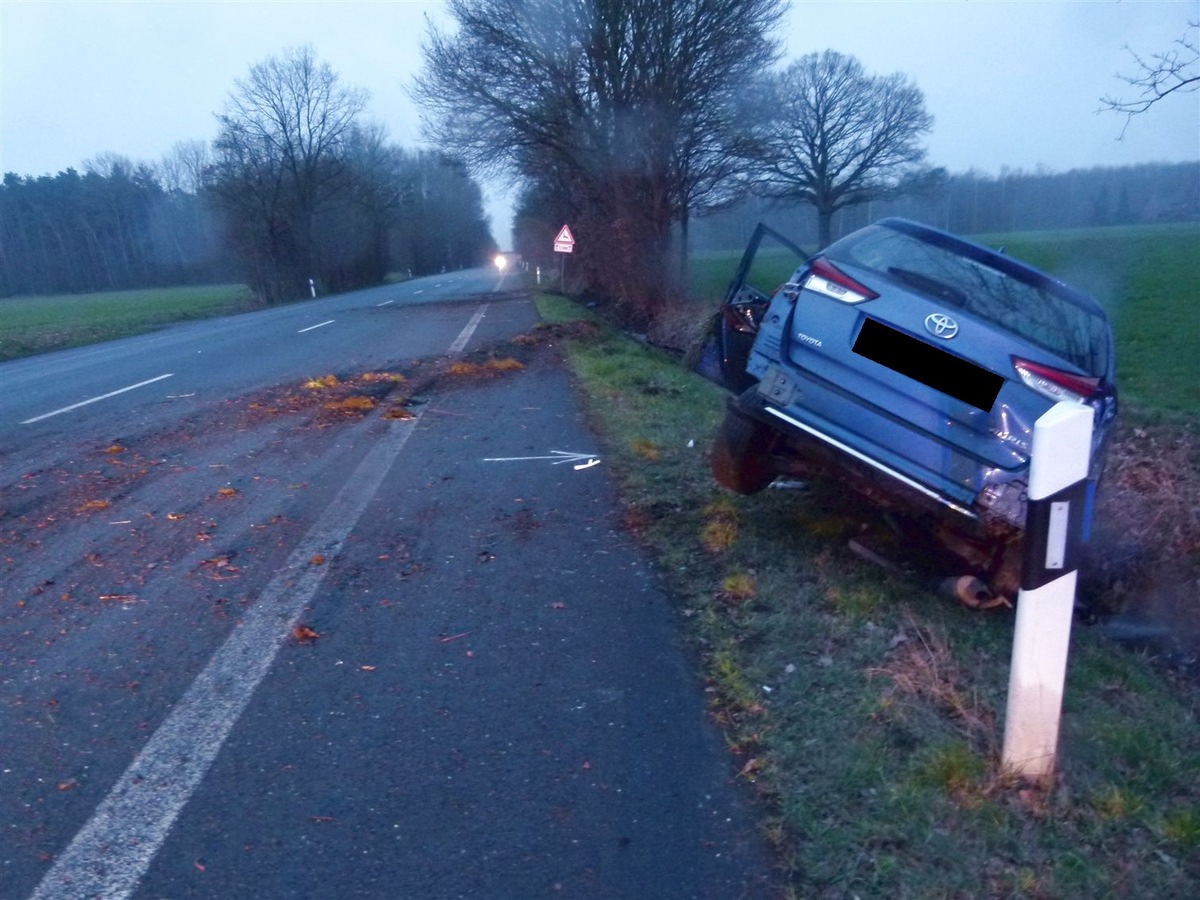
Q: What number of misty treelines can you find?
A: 2